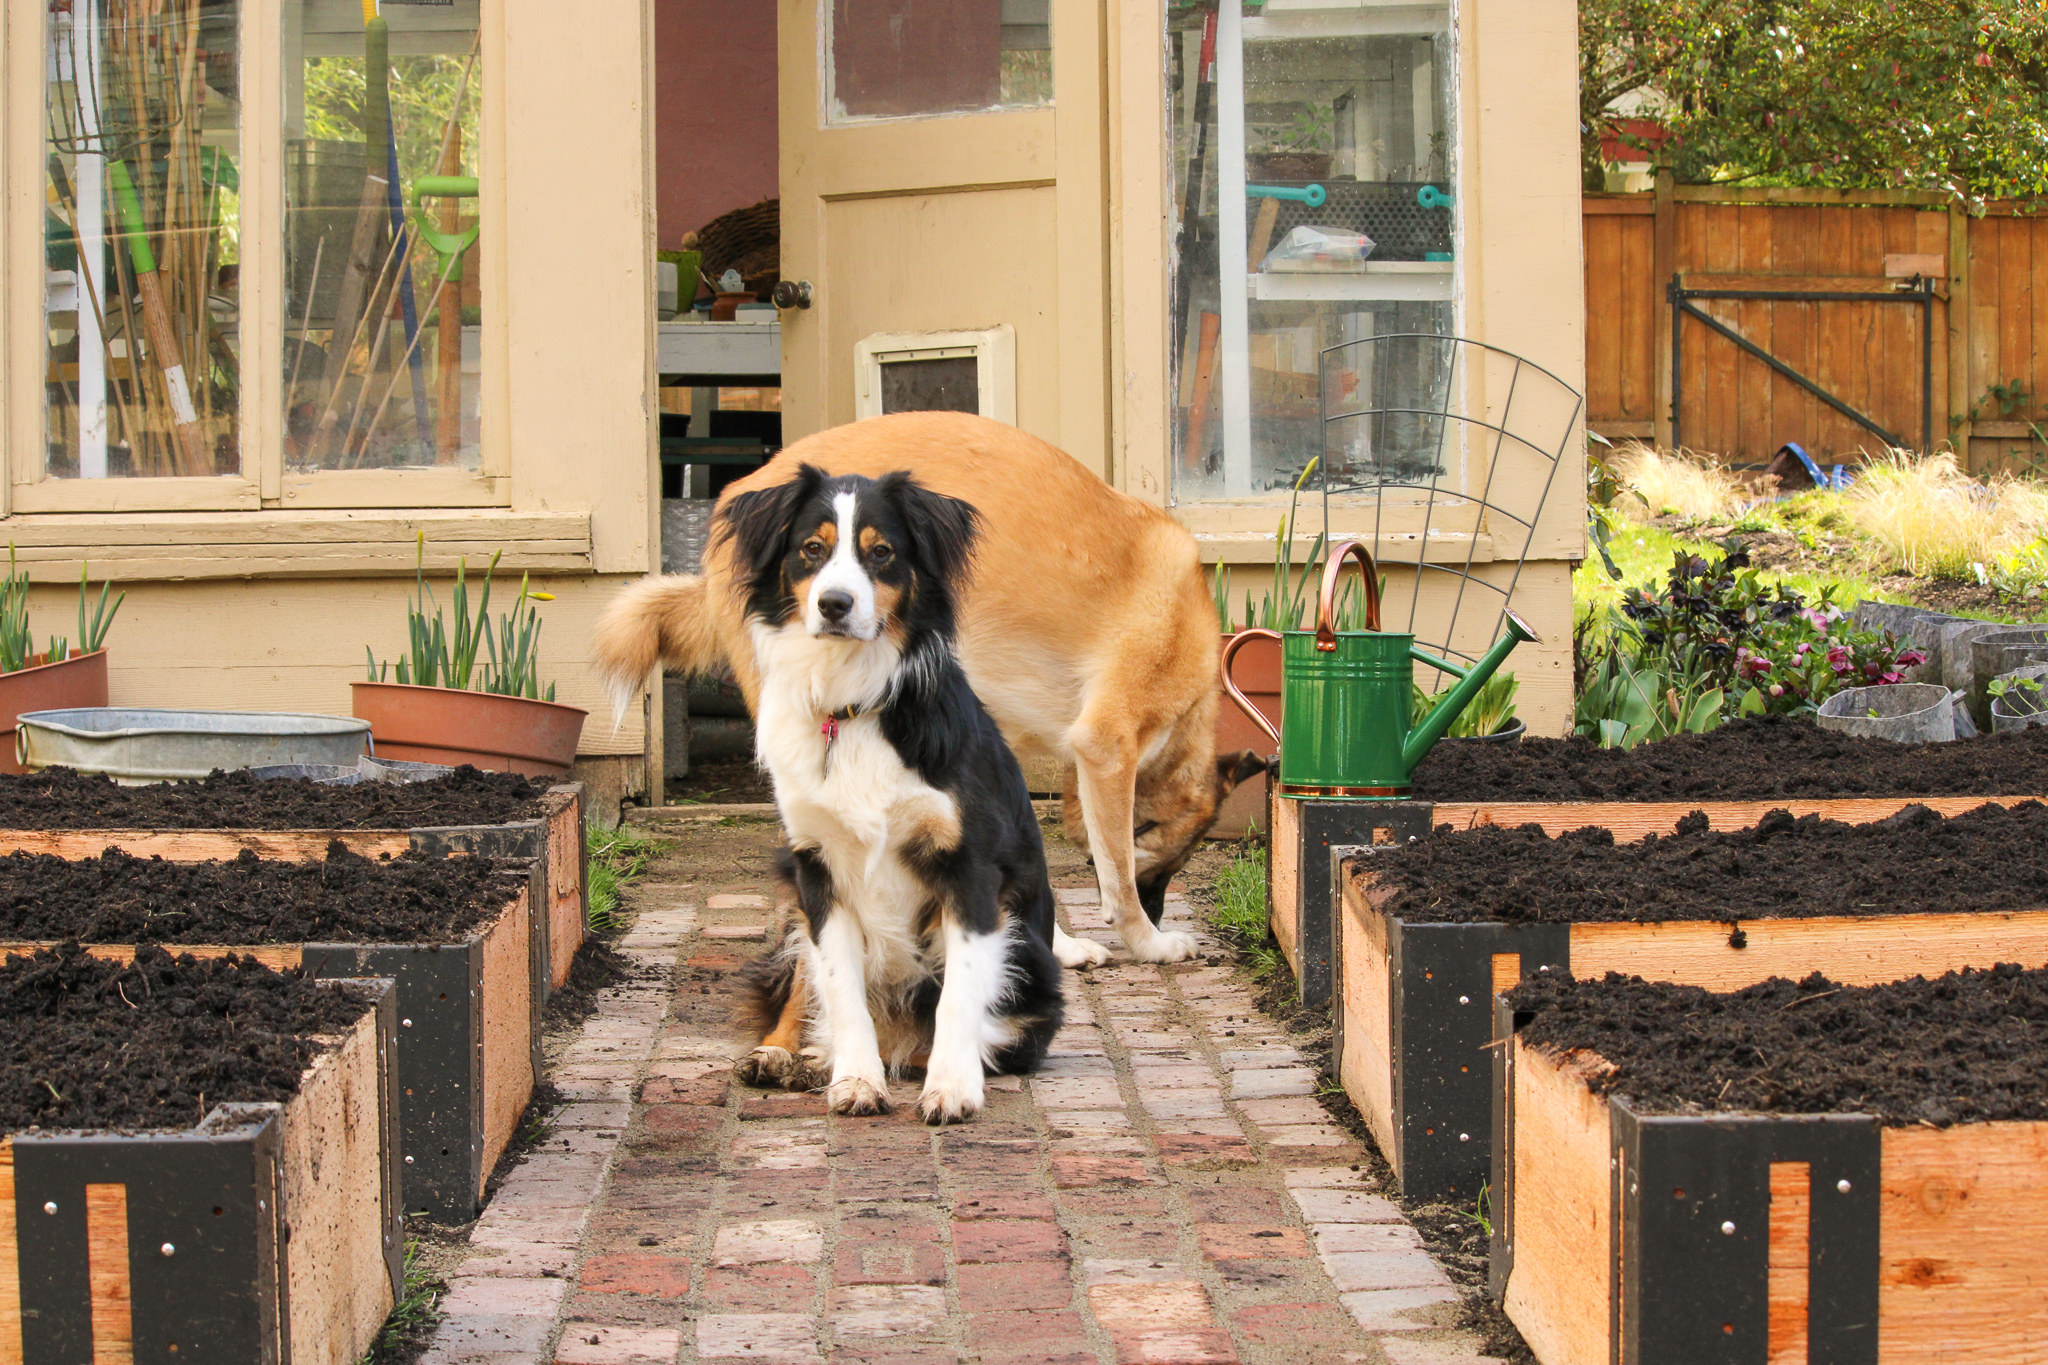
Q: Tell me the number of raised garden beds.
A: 6